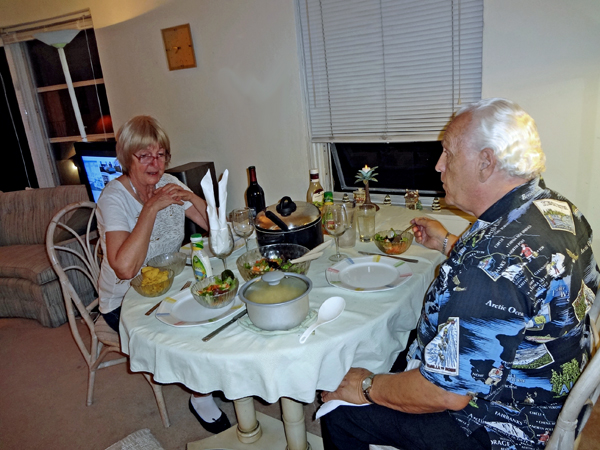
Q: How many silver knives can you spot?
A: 2